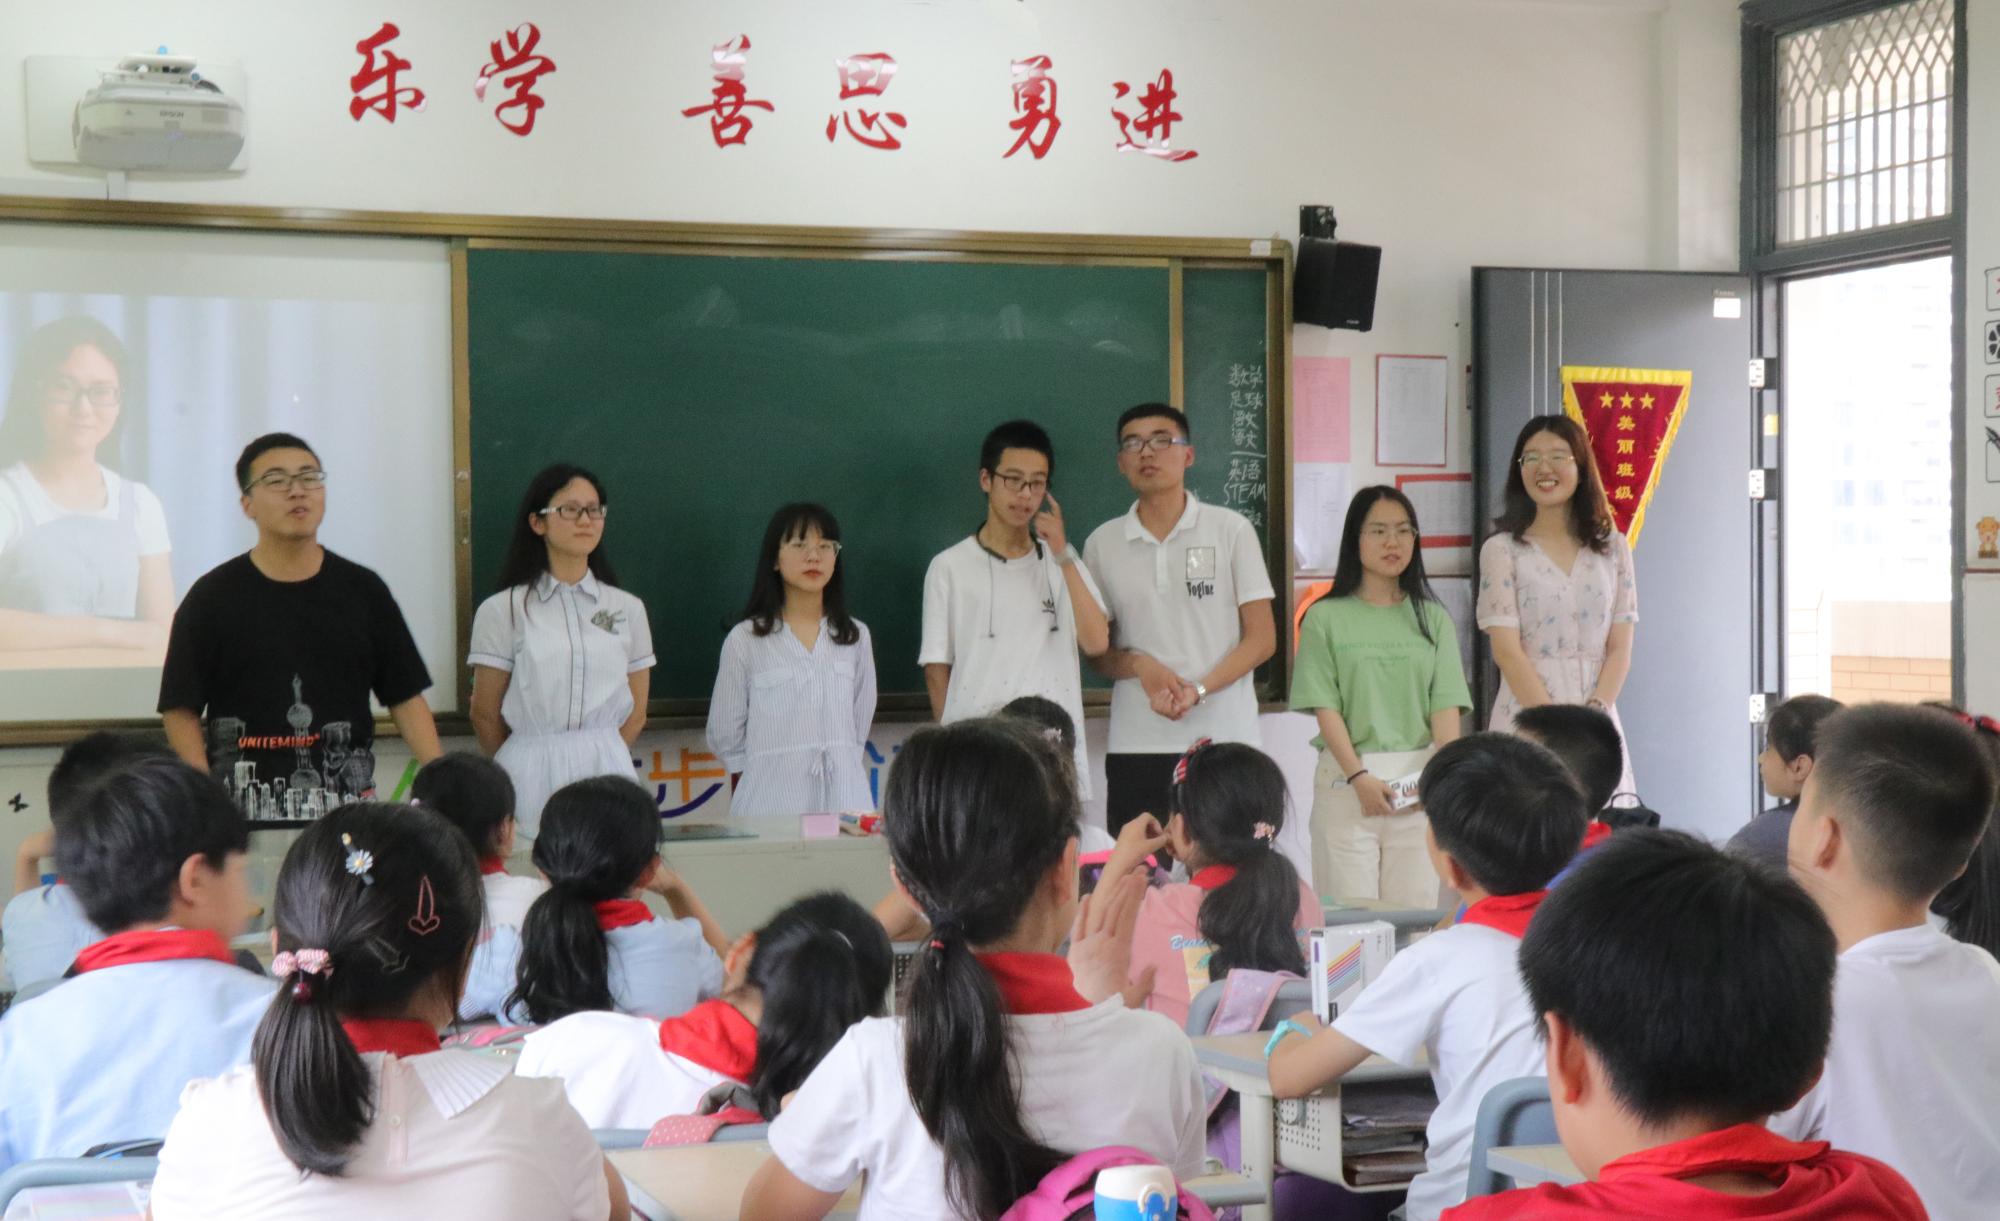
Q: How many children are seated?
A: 15